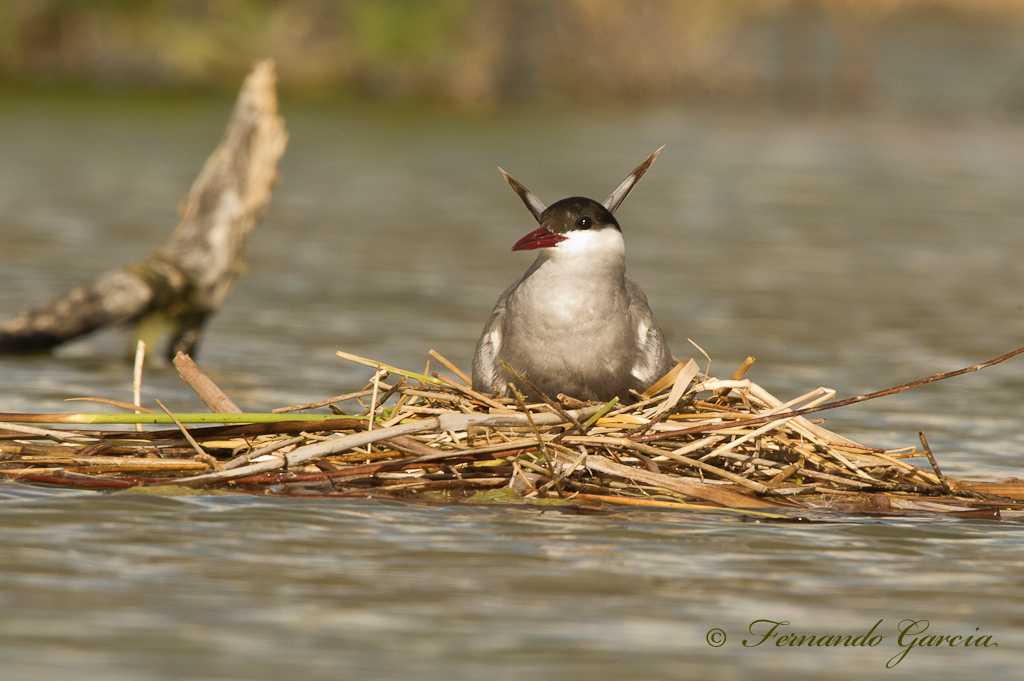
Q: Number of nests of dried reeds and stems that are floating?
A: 1